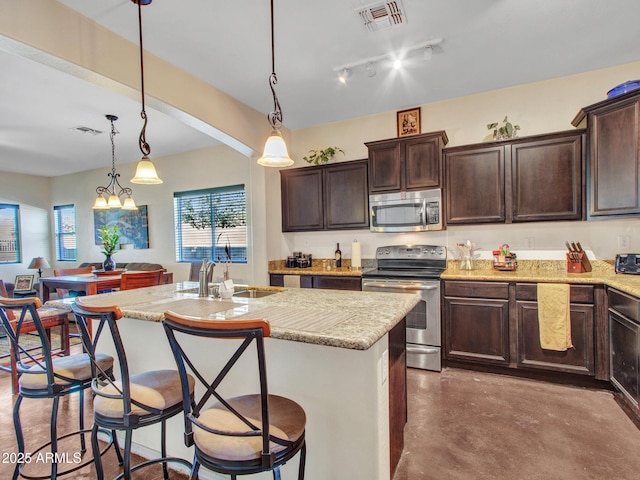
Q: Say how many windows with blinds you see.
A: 3